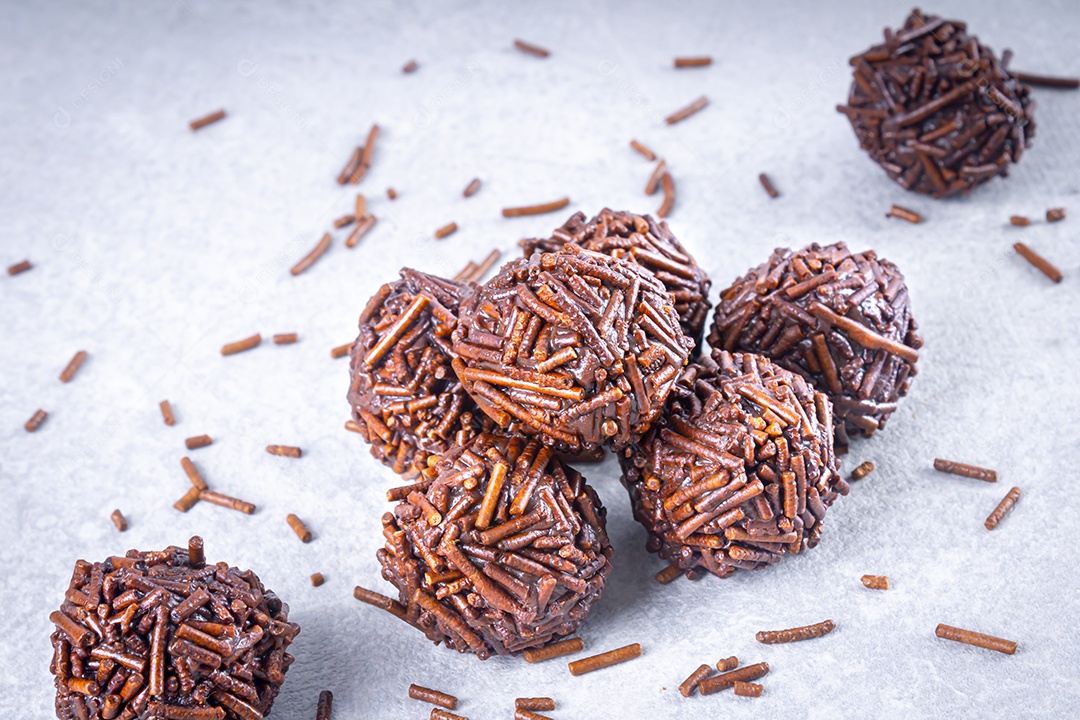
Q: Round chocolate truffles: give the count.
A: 8